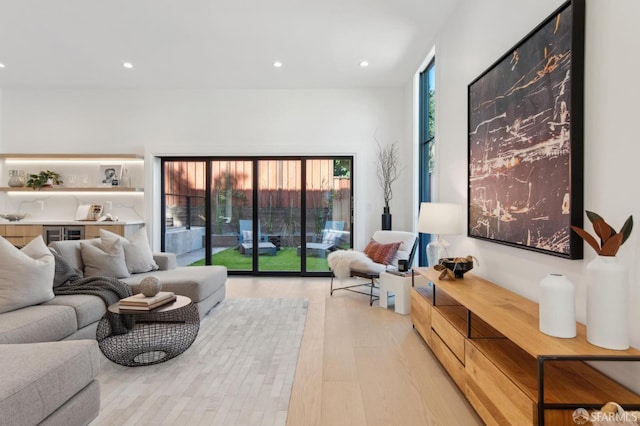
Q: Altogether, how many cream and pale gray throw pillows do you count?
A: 3